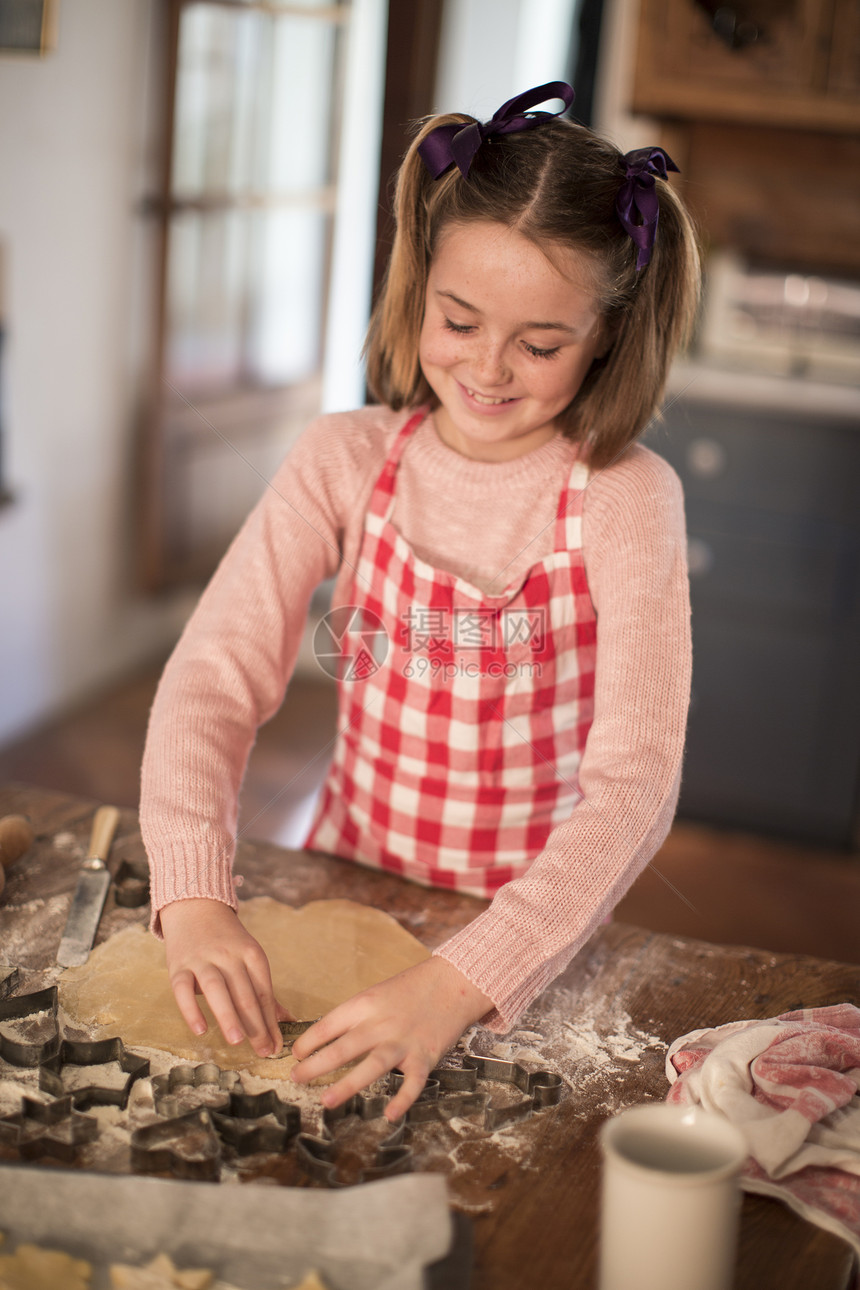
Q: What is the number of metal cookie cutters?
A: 11